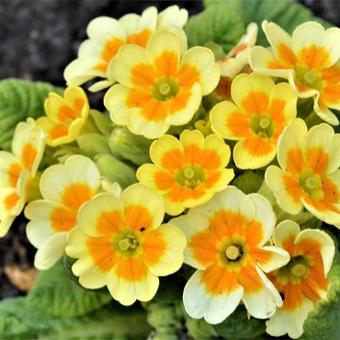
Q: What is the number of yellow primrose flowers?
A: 13